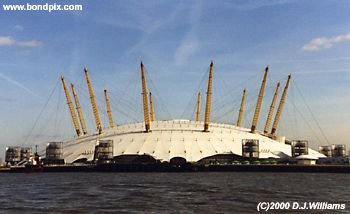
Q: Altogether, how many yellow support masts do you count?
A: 12